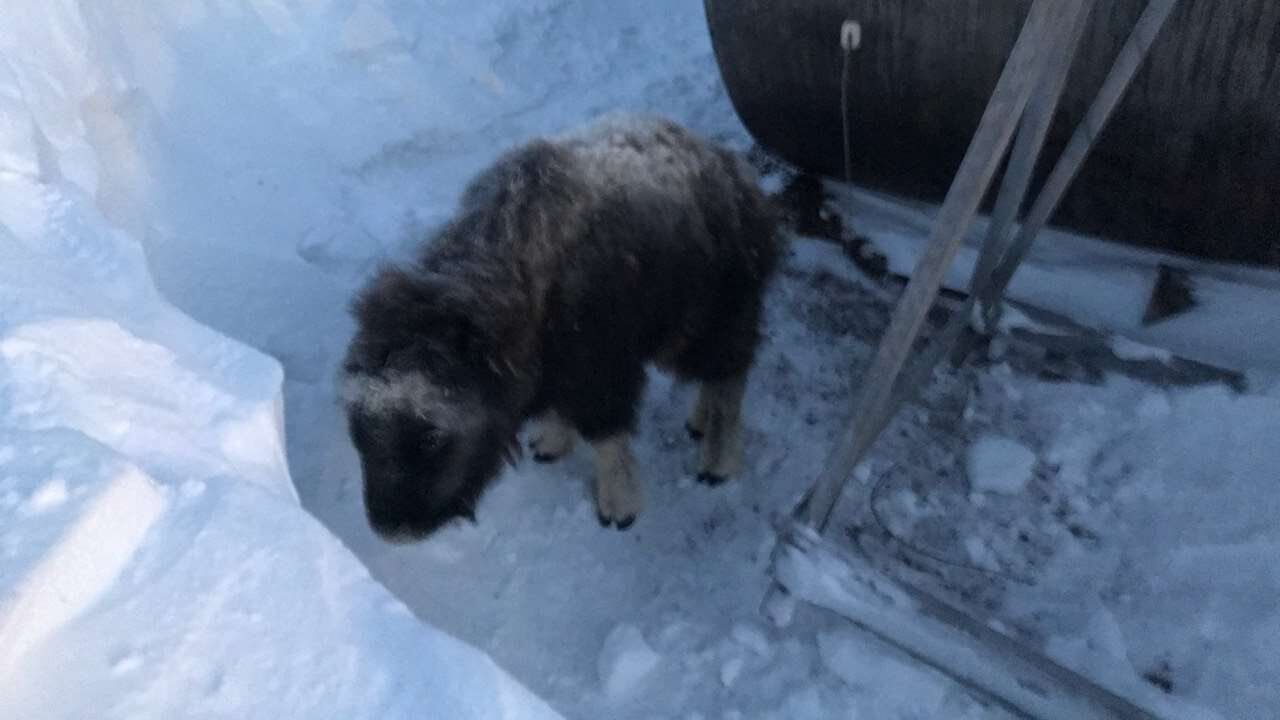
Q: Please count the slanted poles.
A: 3